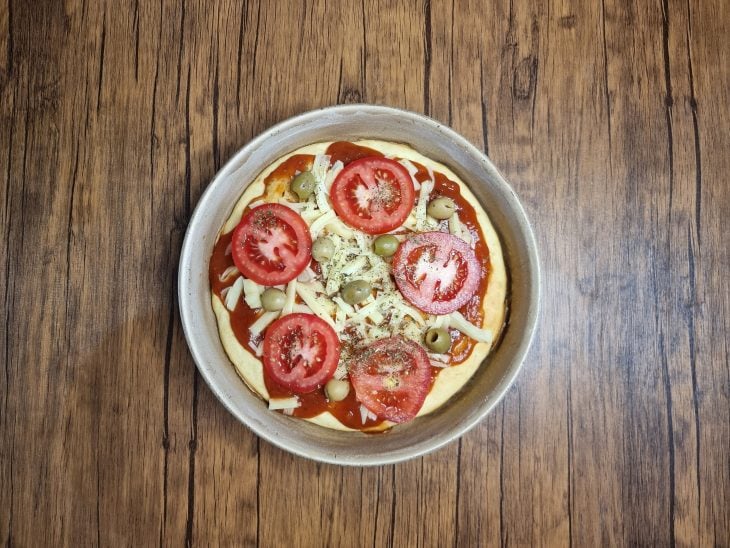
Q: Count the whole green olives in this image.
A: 8